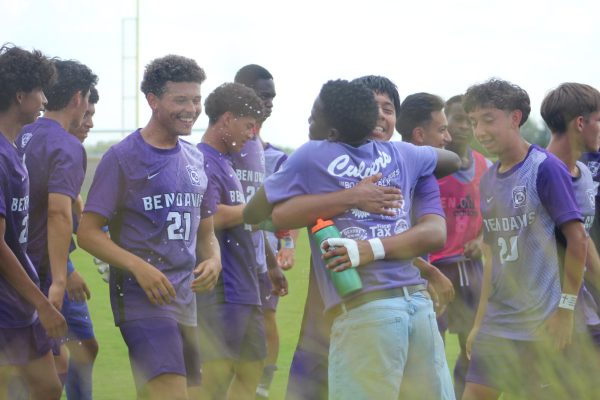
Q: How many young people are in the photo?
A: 12